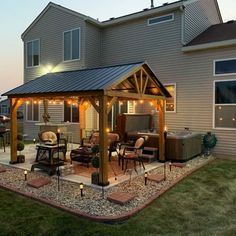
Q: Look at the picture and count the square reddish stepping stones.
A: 5